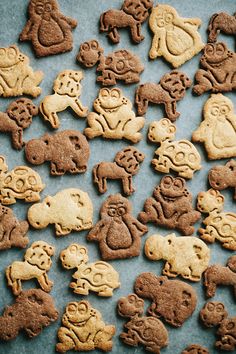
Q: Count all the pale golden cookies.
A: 13